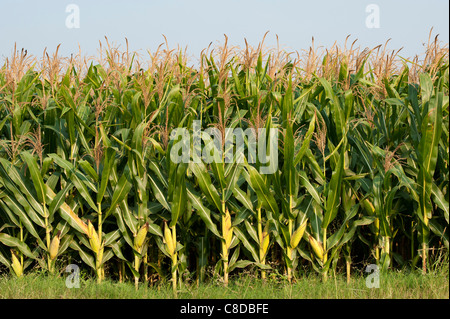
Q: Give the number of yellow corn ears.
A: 9